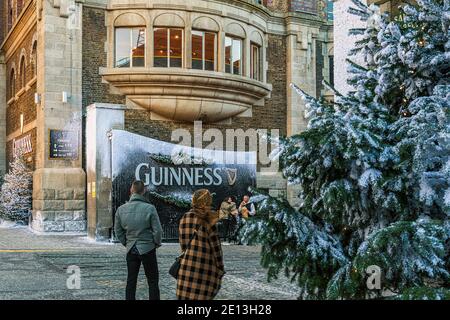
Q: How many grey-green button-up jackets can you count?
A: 1